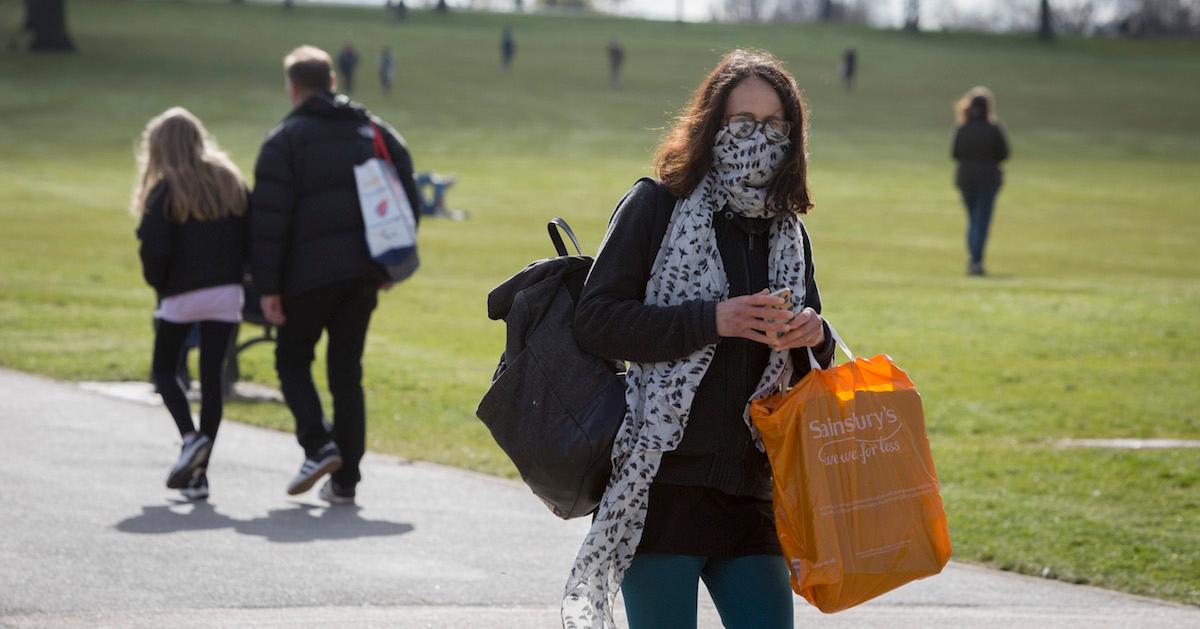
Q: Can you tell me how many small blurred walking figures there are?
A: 5